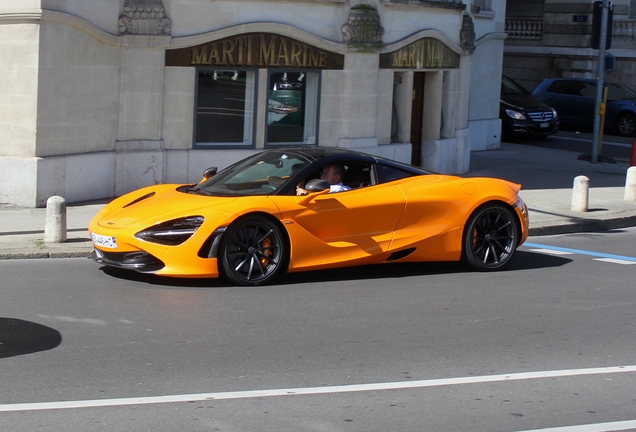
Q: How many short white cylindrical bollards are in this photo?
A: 3